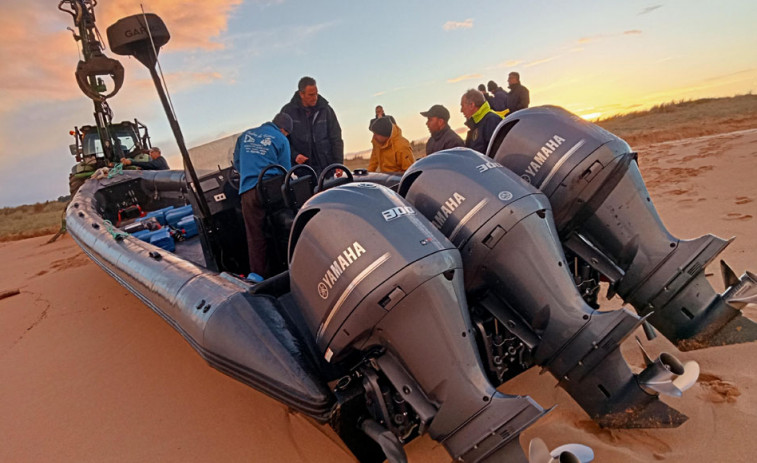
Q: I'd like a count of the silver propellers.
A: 3